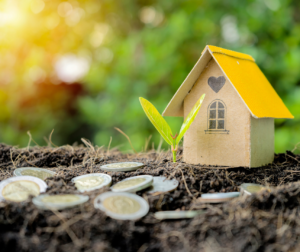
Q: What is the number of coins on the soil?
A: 11